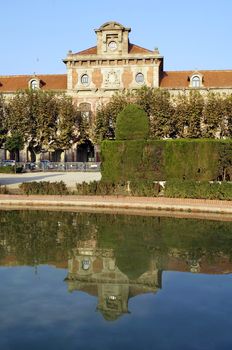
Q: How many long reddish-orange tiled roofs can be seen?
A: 2